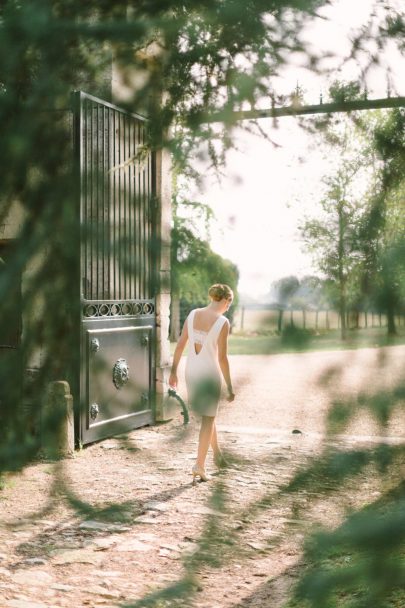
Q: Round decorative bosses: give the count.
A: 5